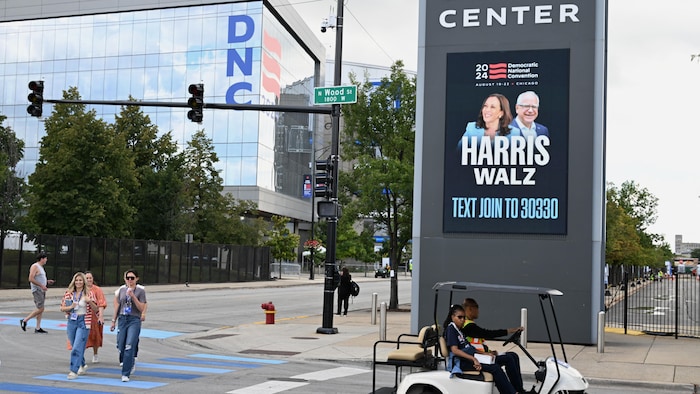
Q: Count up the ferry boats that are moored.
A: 0